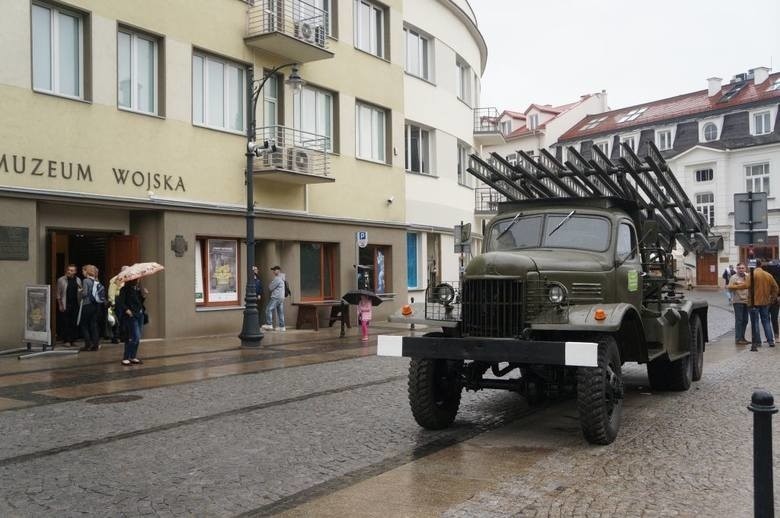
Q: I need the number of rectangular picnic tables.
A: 1